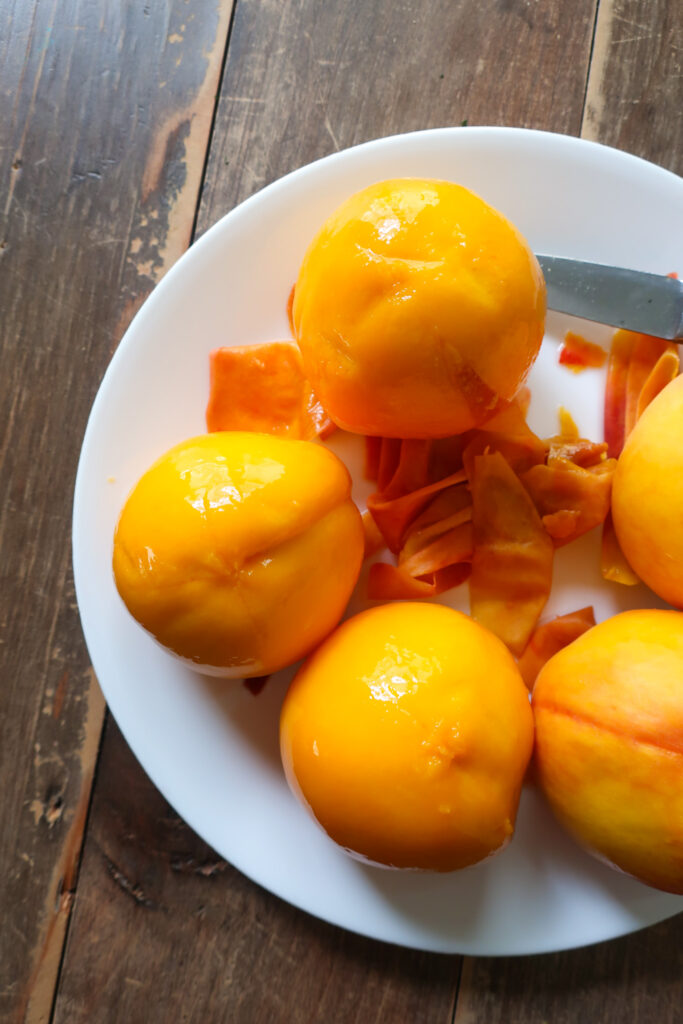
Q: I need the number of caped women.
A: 0